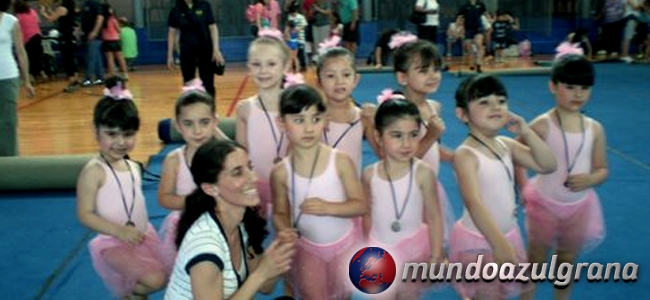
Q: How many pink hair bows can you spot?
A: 8